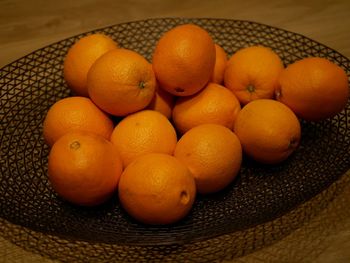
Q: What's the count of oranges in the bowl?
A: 14